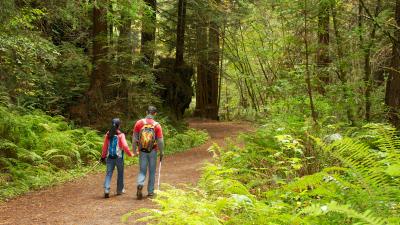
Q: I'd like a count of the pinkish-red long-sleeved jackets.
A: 1